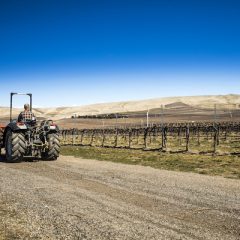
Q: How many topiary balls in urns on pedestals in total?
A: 0